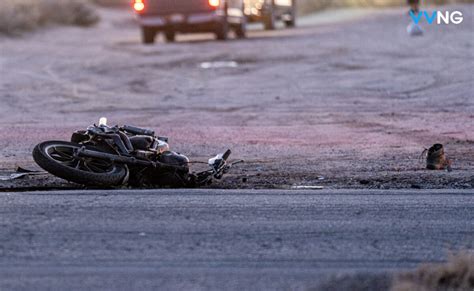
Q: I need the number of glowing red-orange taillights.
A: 2